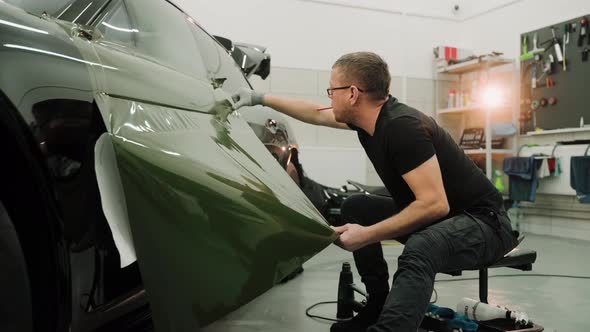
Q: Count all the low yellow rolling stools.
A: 0